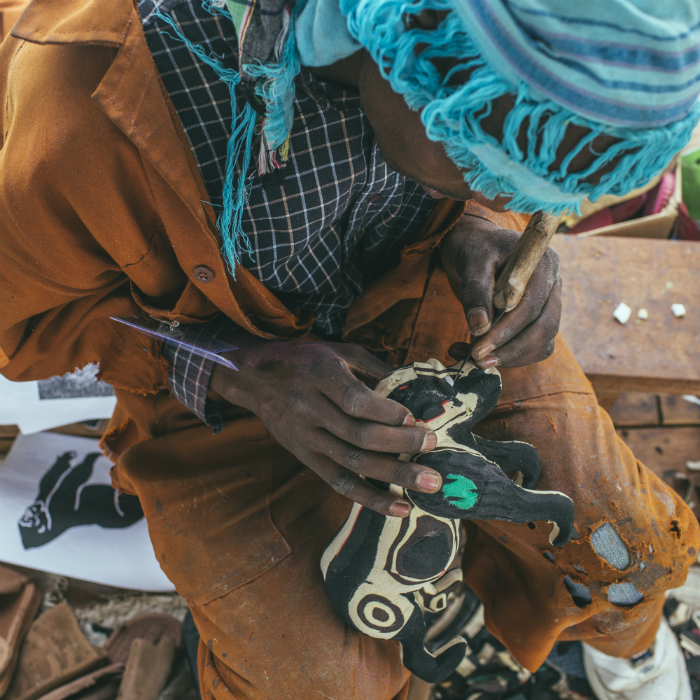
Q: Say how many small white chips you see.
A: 3